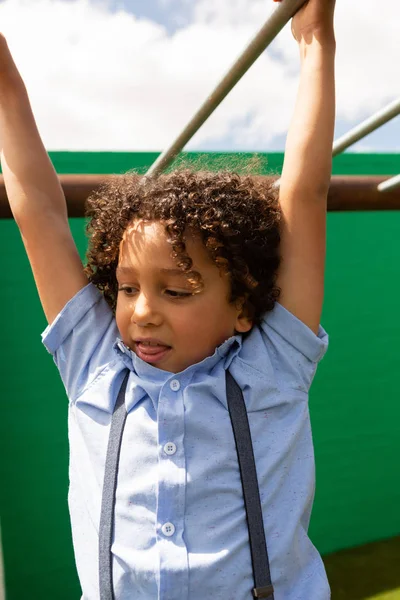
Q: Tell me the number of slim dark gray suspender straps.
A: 2